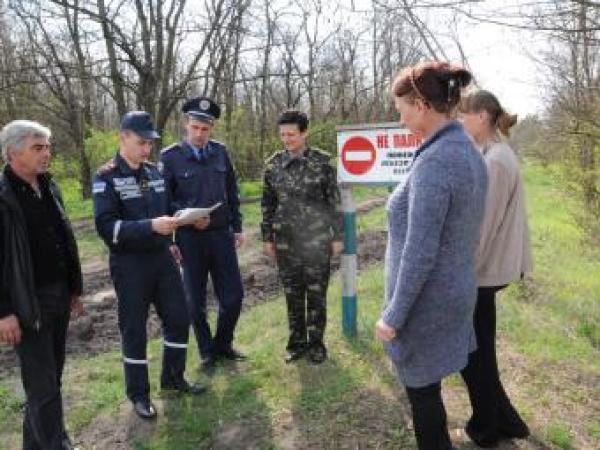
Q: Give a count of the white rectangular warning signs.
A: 1